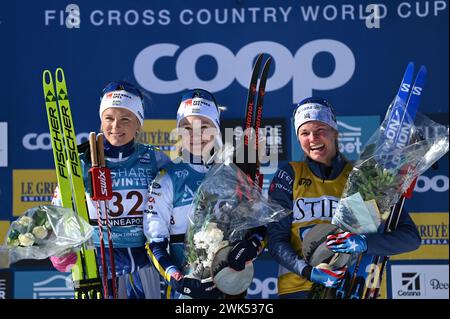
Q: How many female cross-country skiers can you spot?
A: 3